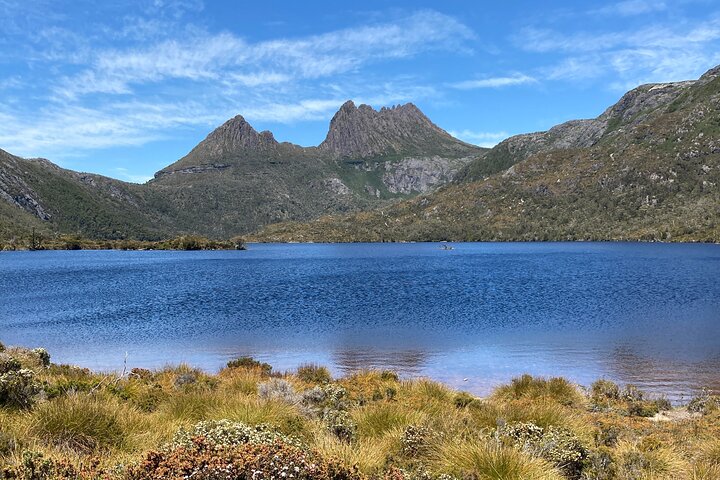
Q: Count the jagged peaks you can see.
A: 2